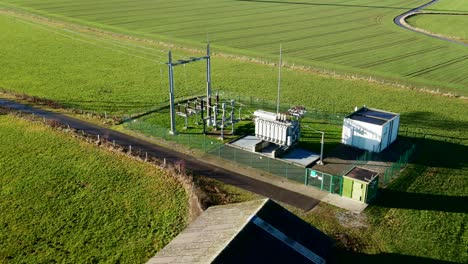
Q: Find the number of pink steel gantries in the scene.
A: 0